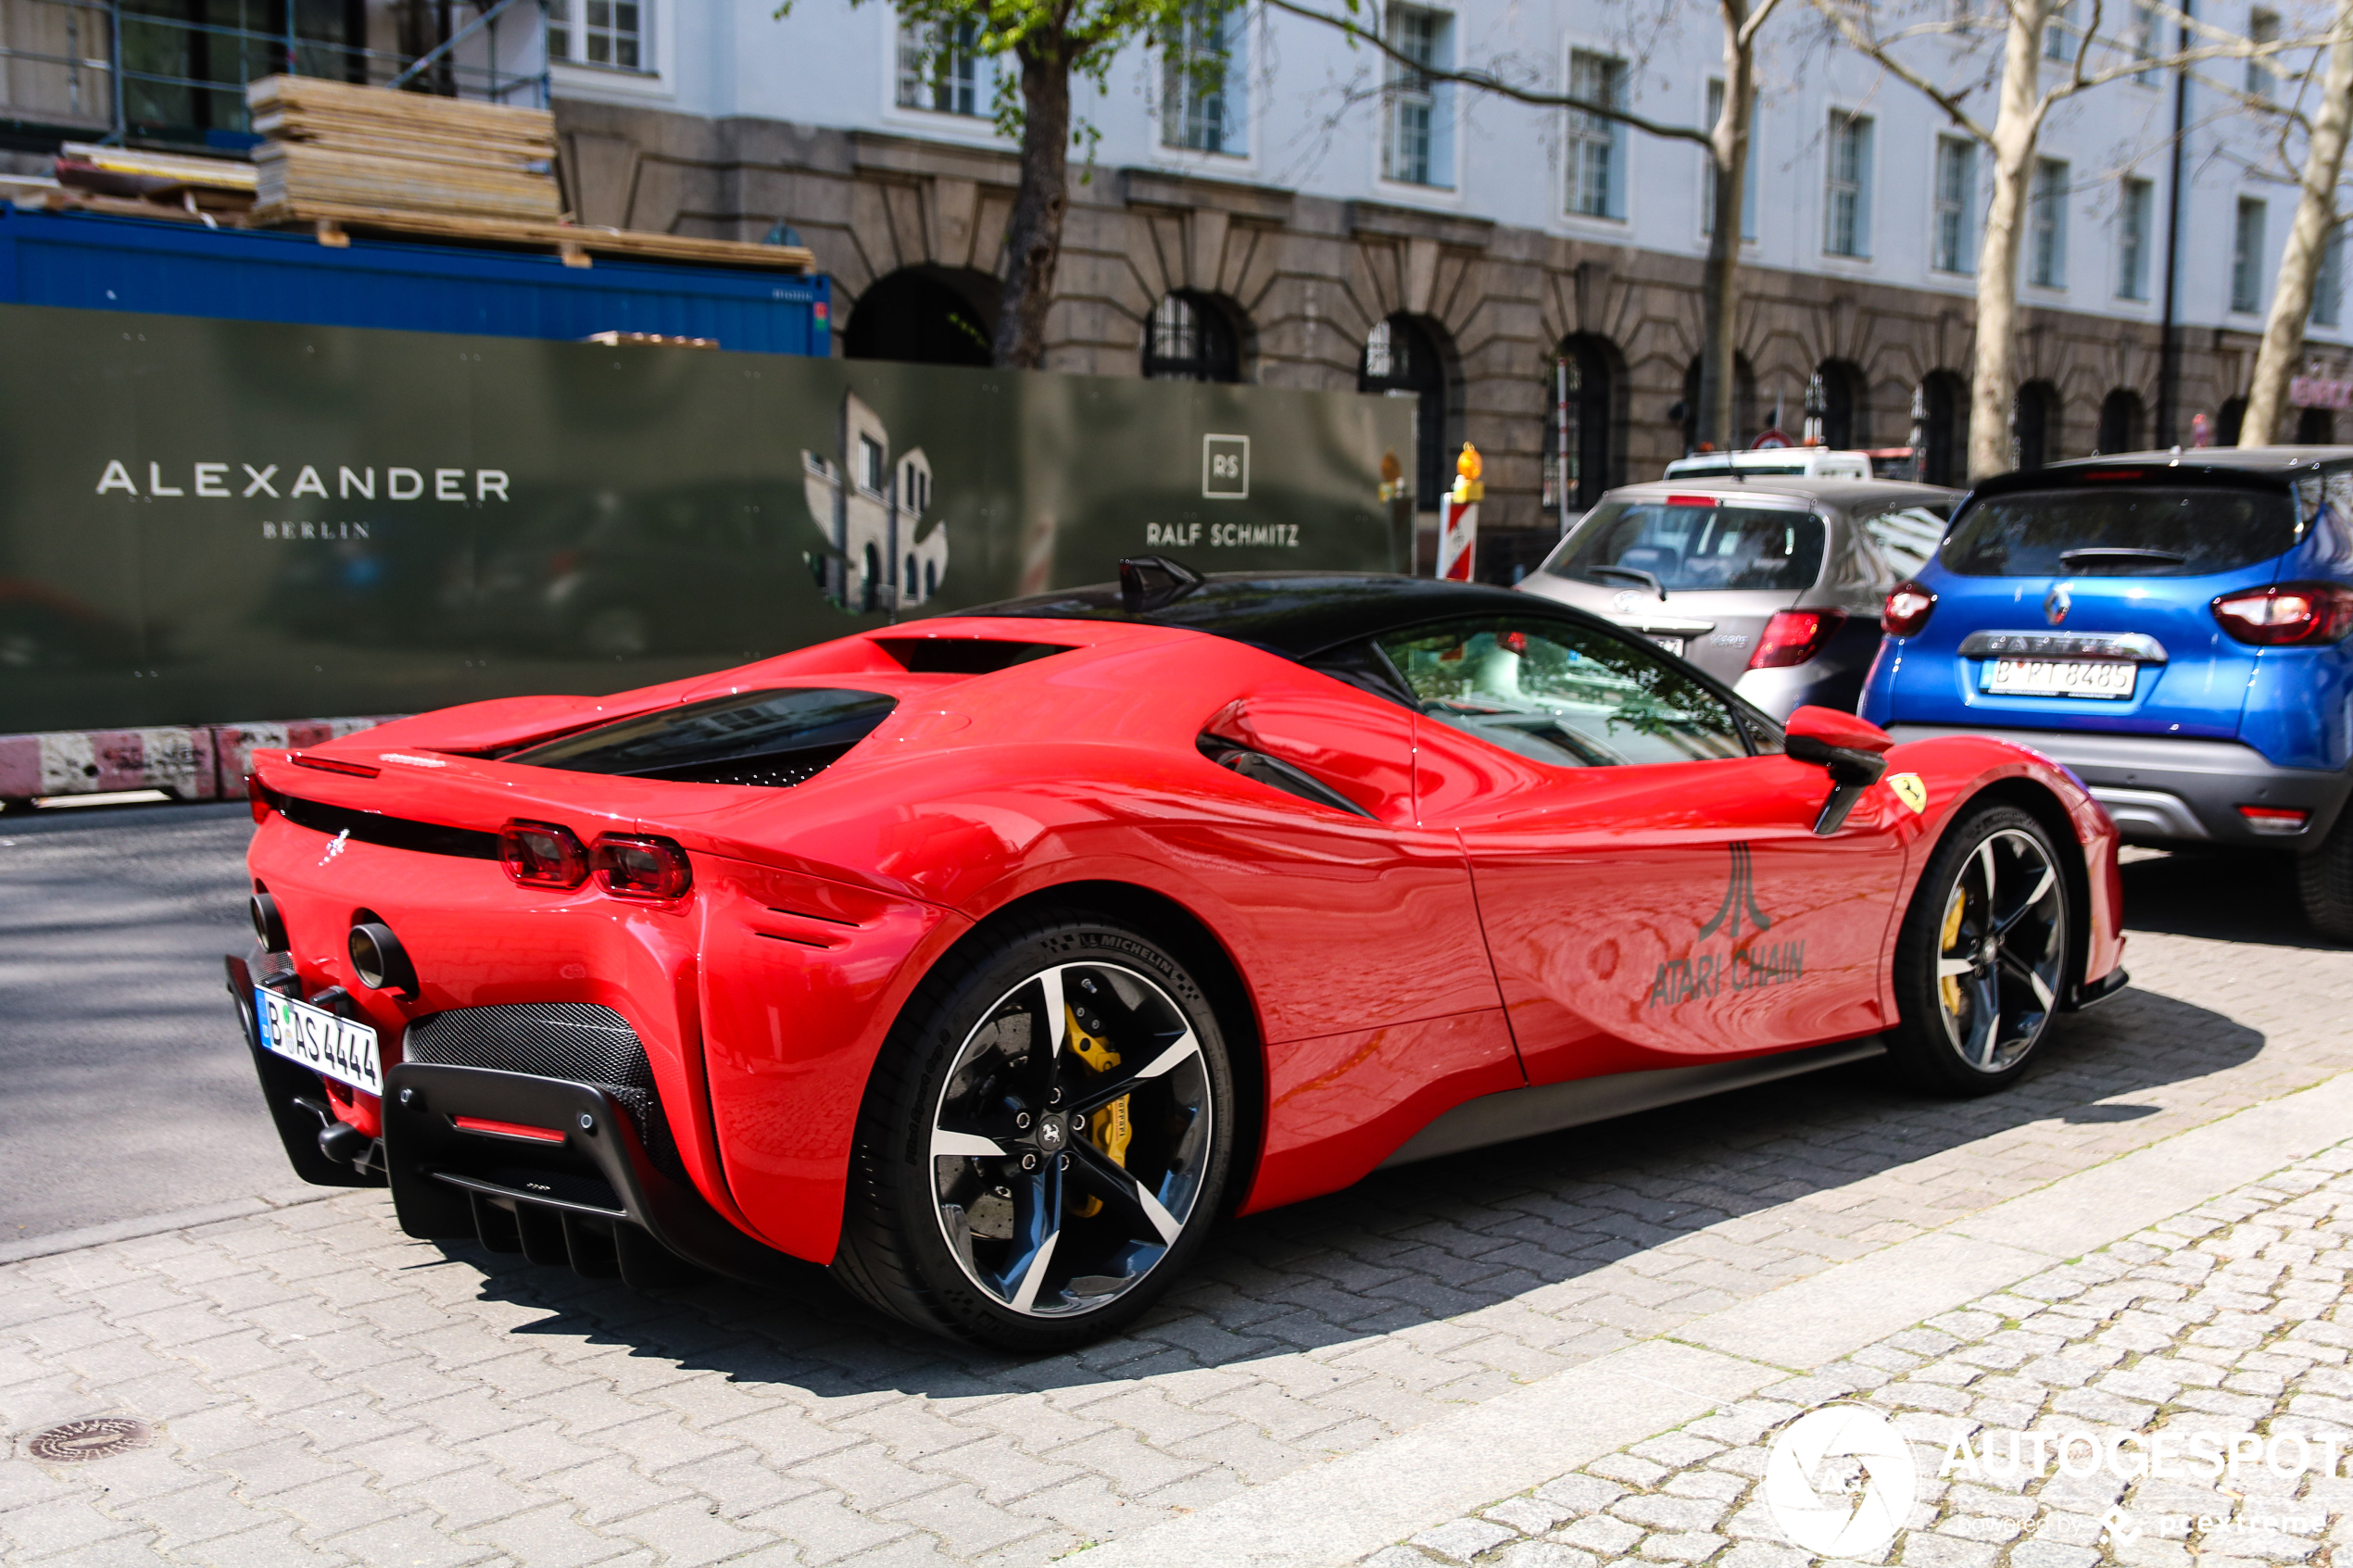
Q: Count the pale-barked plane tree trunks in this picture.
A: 3